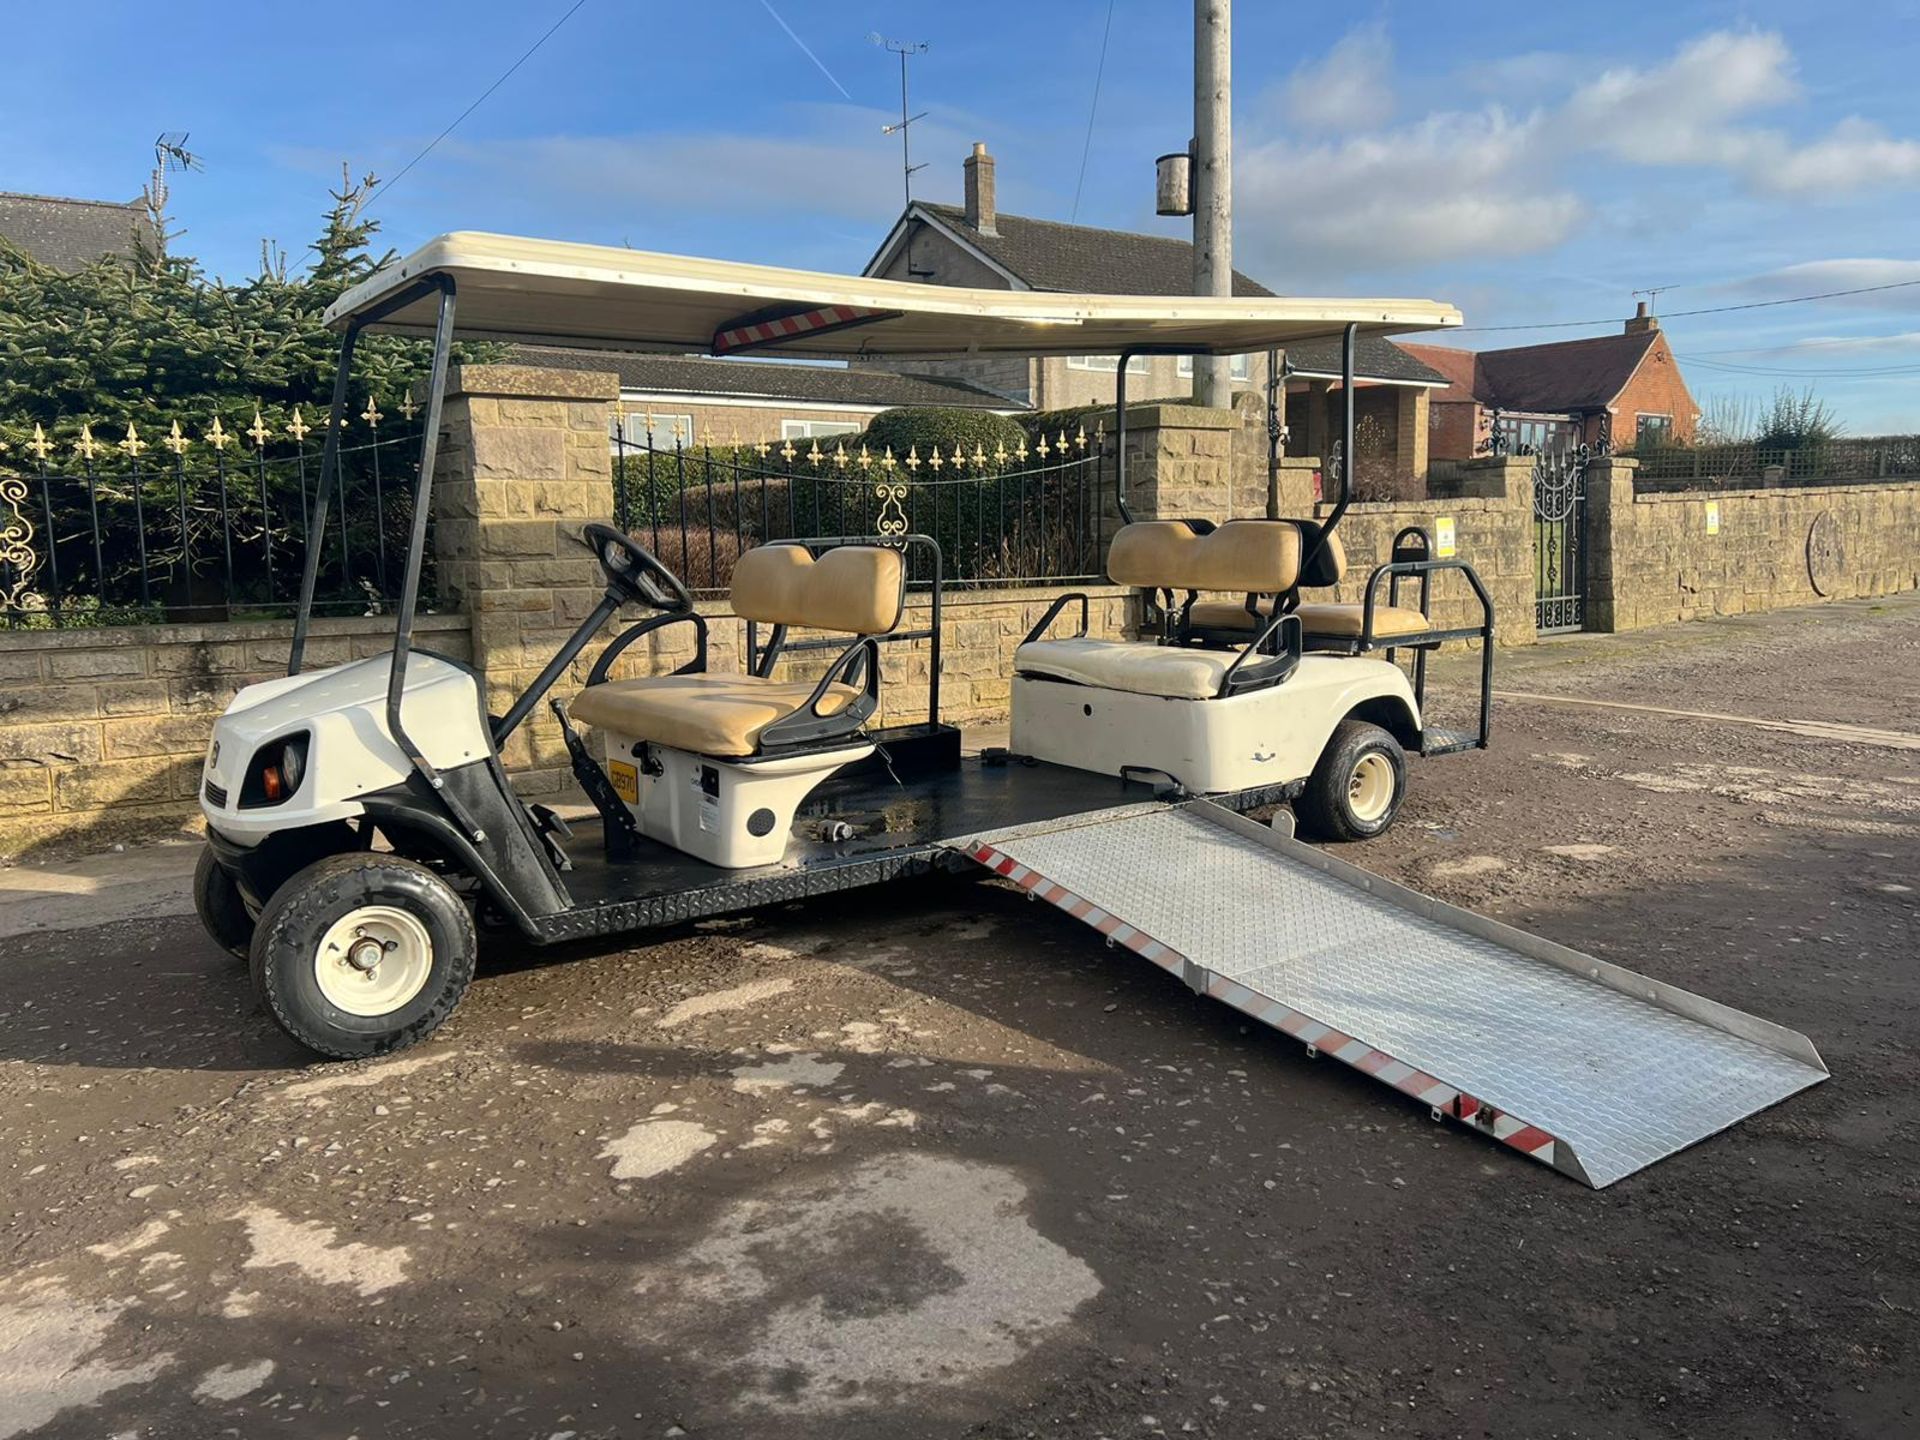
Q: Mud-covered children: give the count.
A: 0